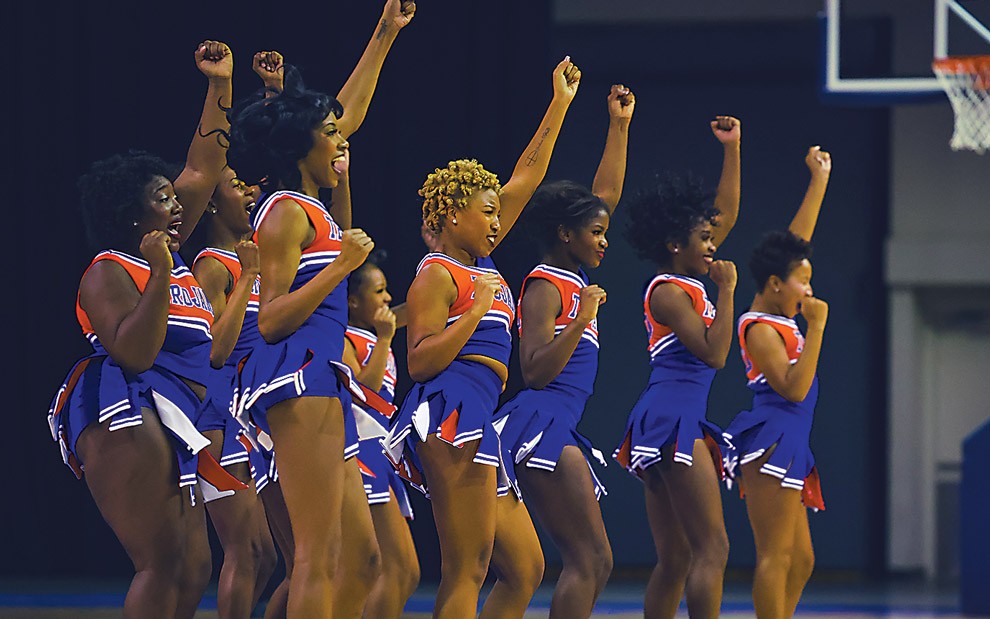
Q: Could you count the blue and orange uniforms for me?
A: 8